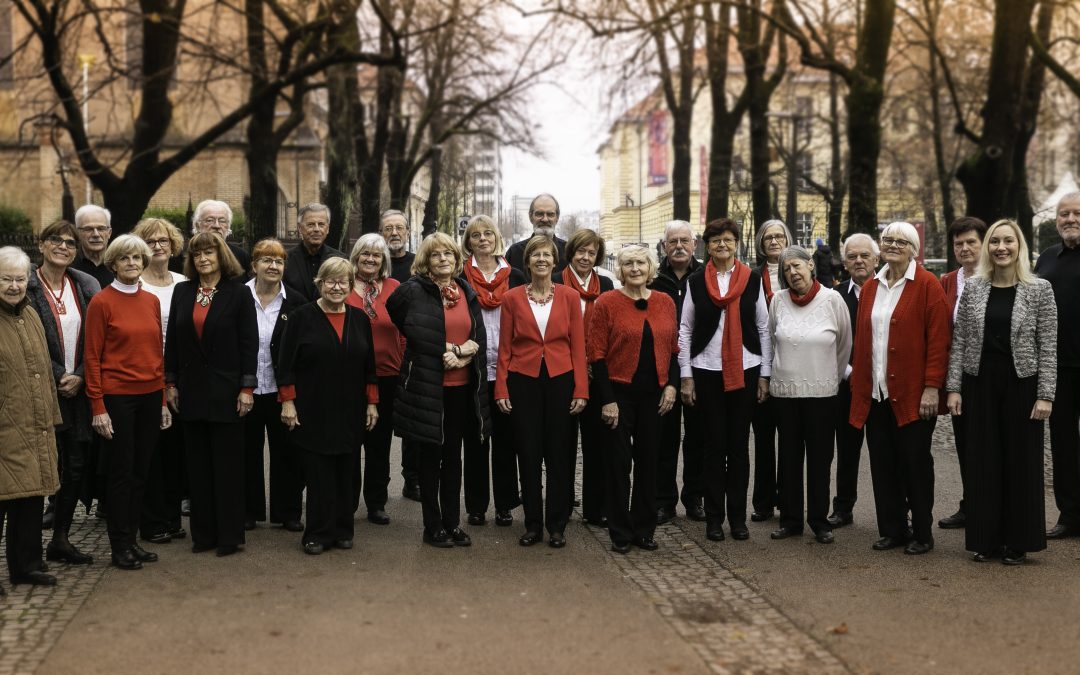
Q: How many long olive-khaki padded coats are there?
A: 1